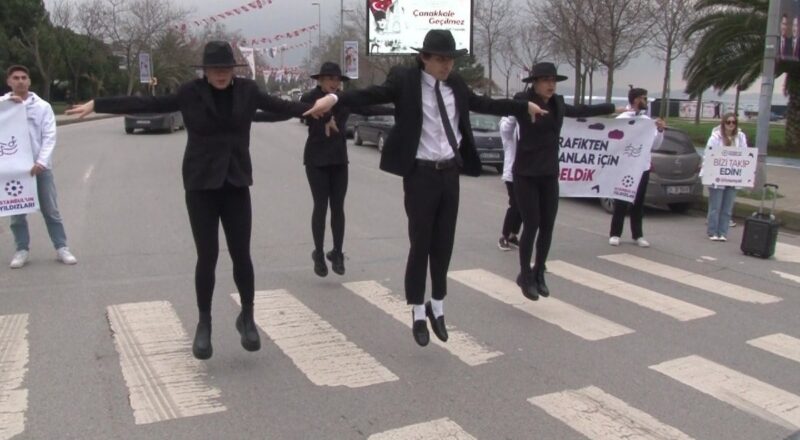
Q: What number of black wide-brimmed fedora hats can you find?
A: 4